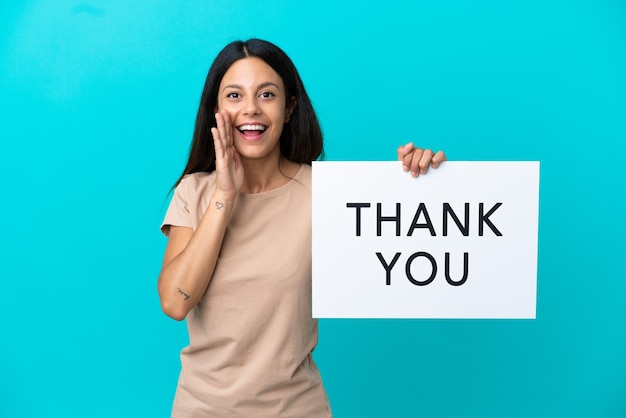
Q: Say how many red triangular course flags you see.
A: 0